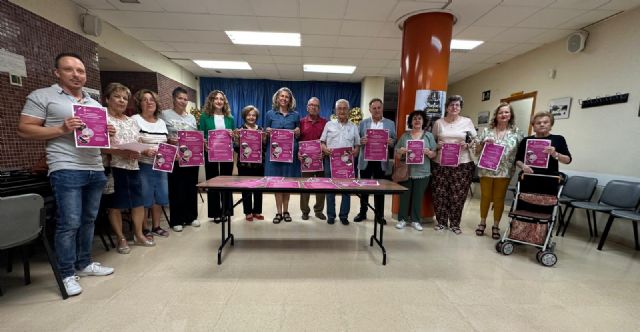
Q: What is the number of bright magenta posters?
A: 13